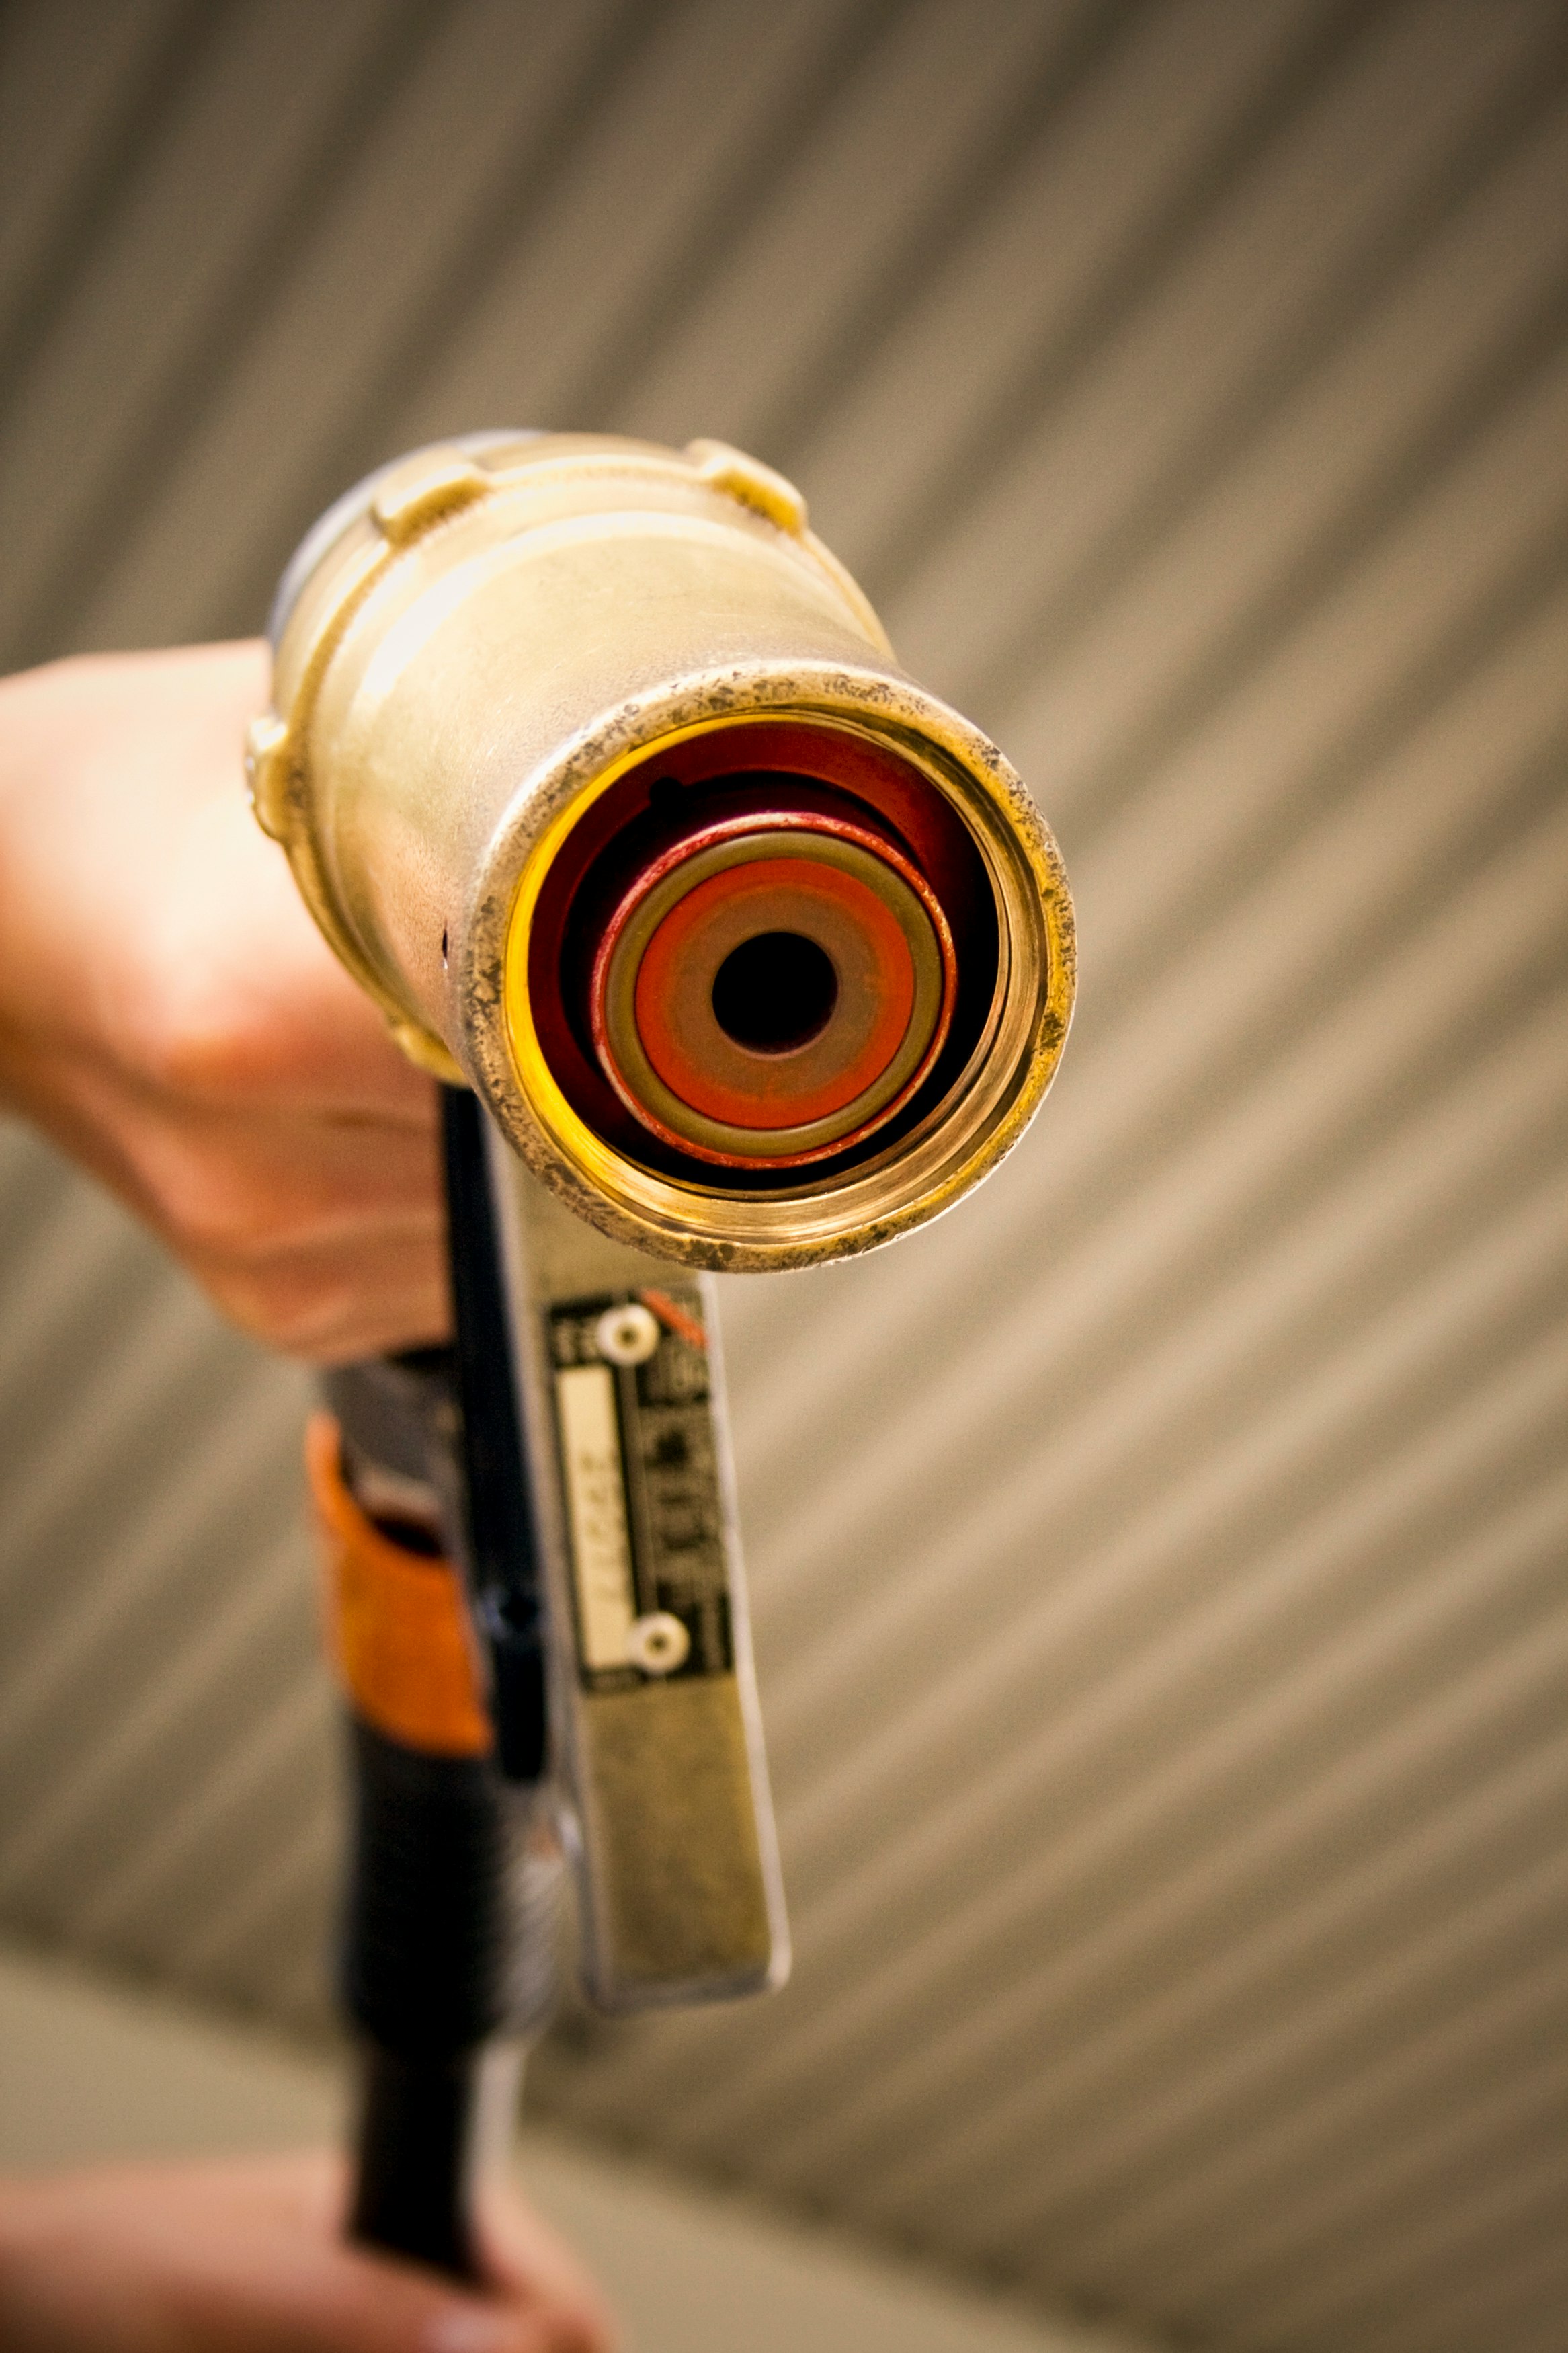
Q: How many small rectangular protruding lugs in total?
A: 4